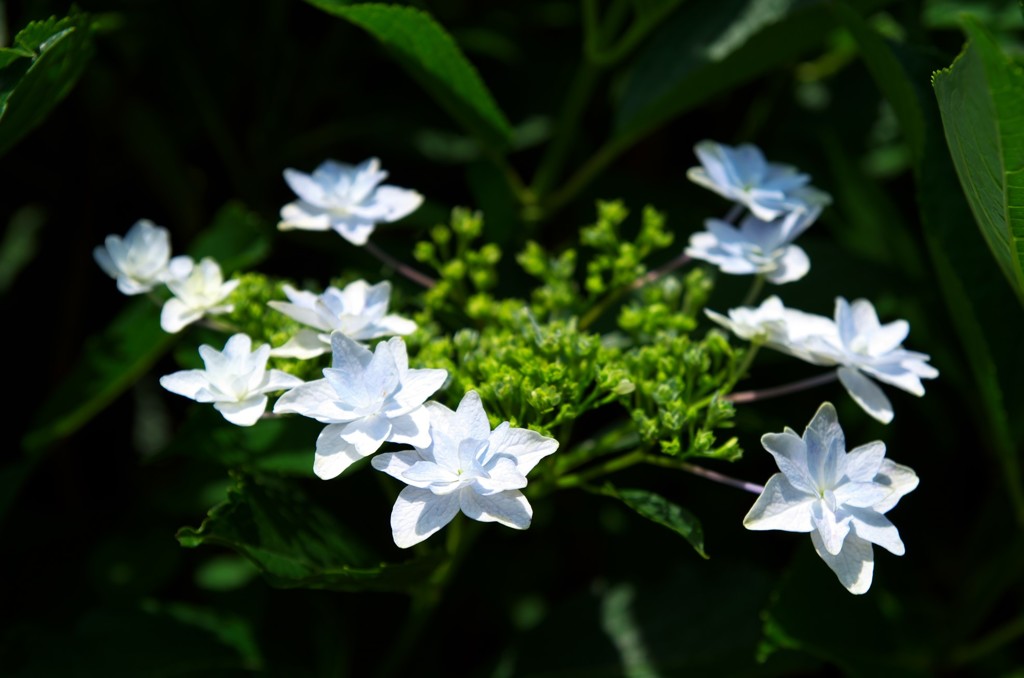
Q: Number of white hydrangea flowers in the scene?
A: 12